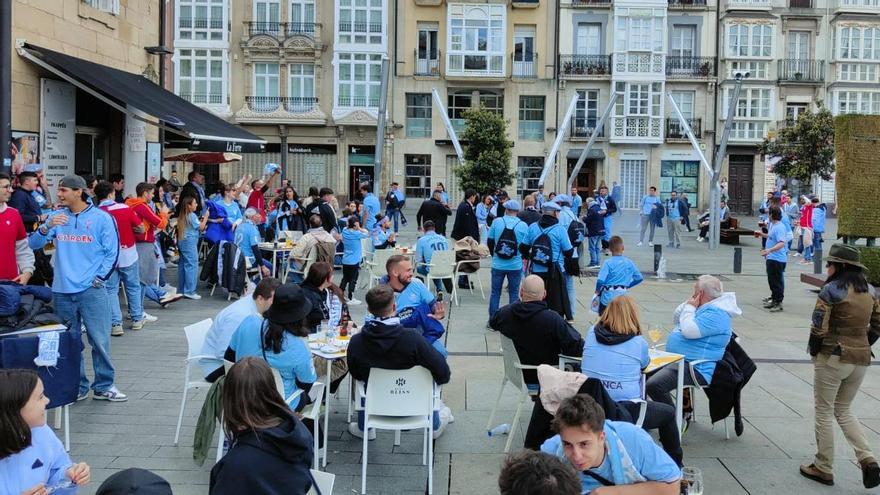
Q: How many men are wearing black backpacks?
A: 3